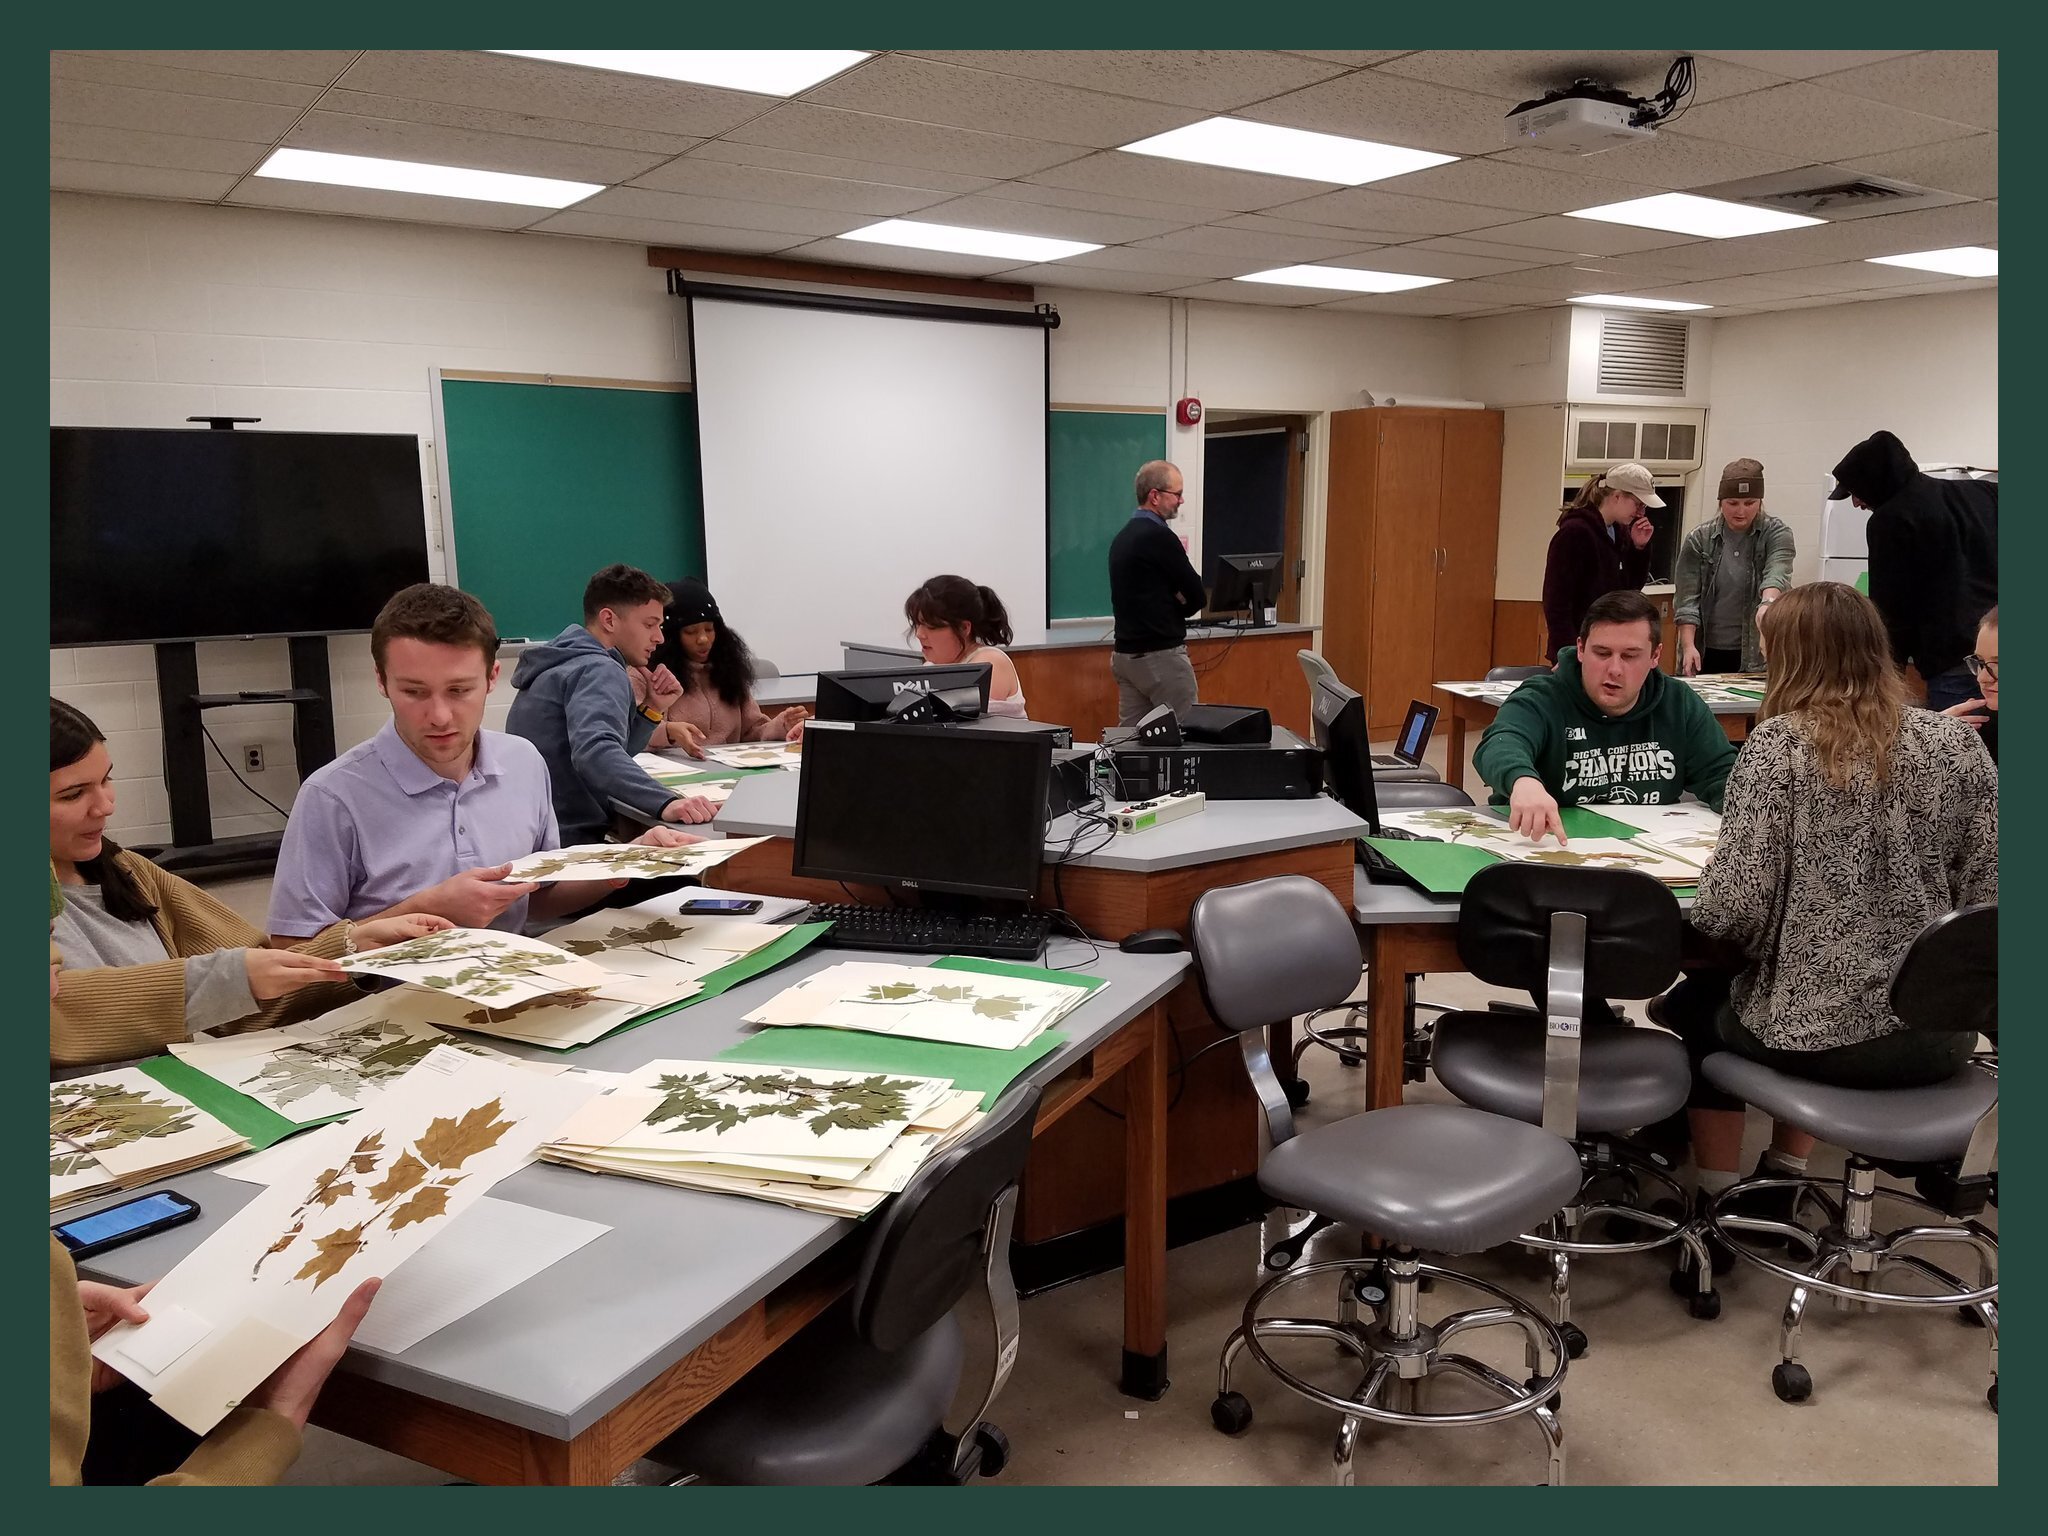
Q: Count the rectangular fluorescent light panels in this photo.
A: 8